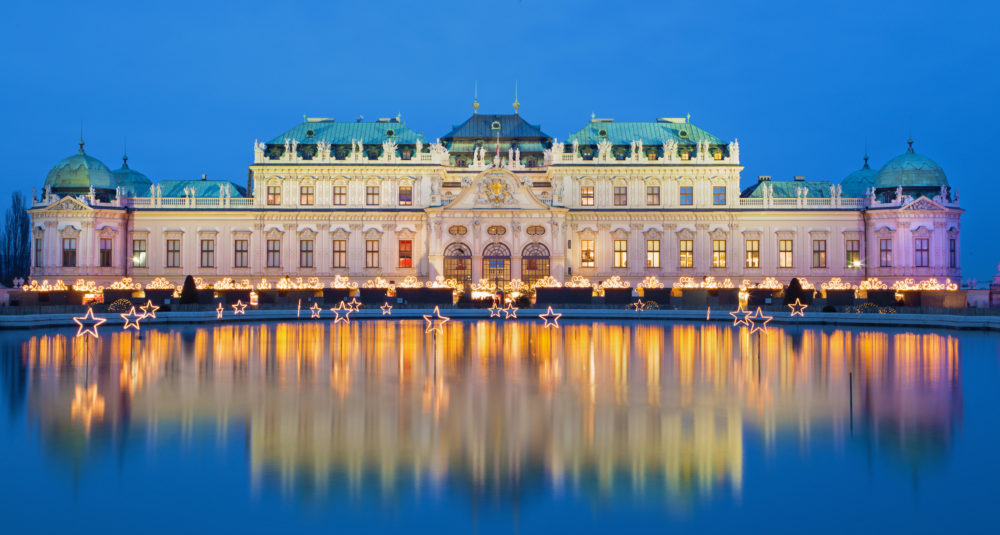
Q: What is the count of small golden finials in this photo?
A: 2